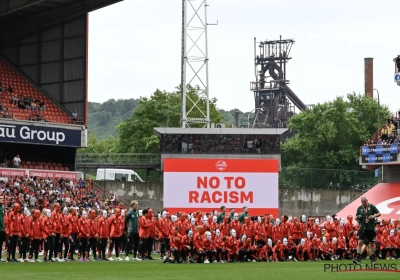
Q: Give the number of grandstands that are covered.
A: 1